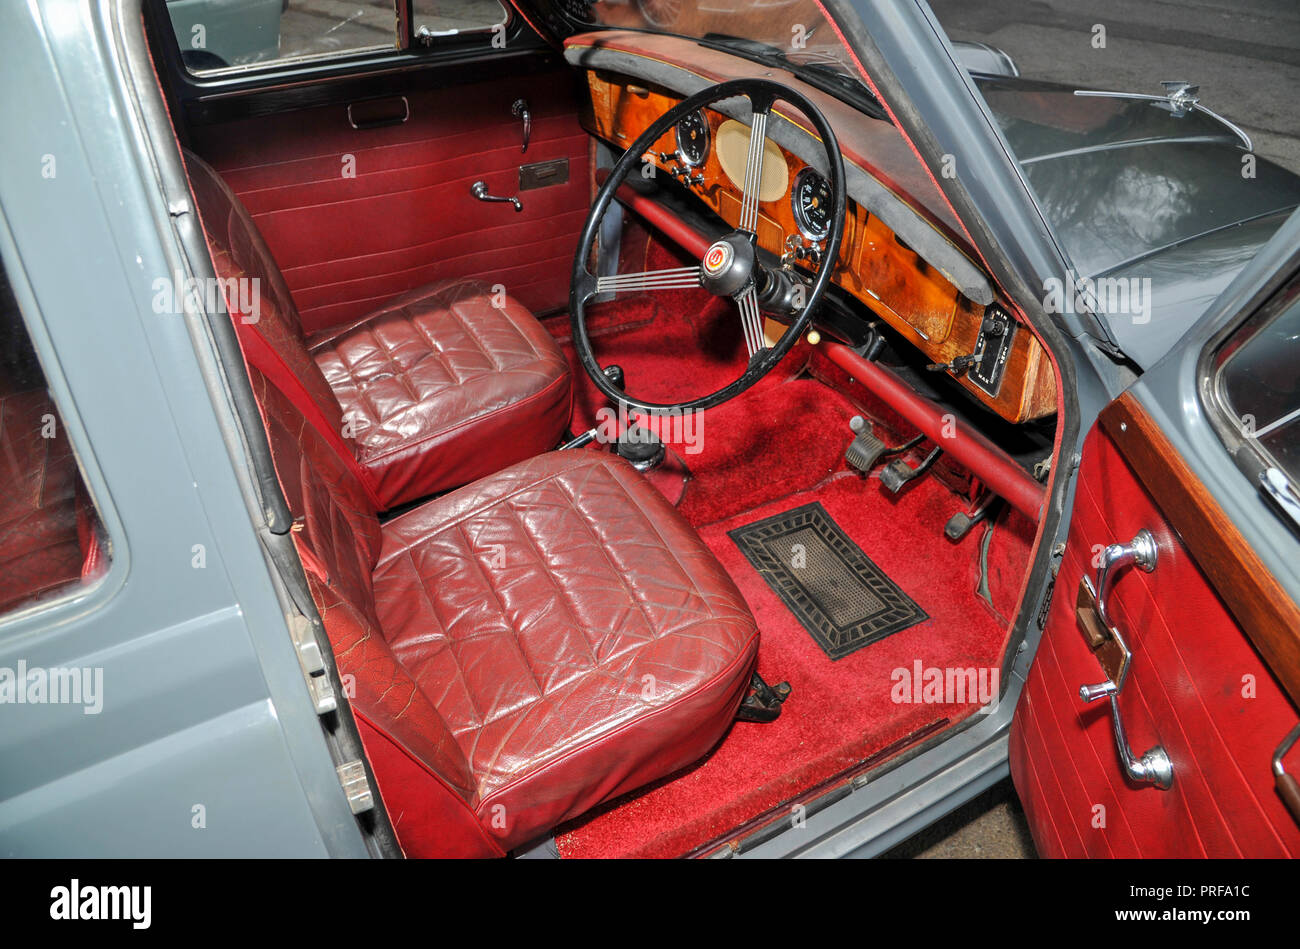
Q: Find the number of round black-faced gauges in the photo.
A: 2